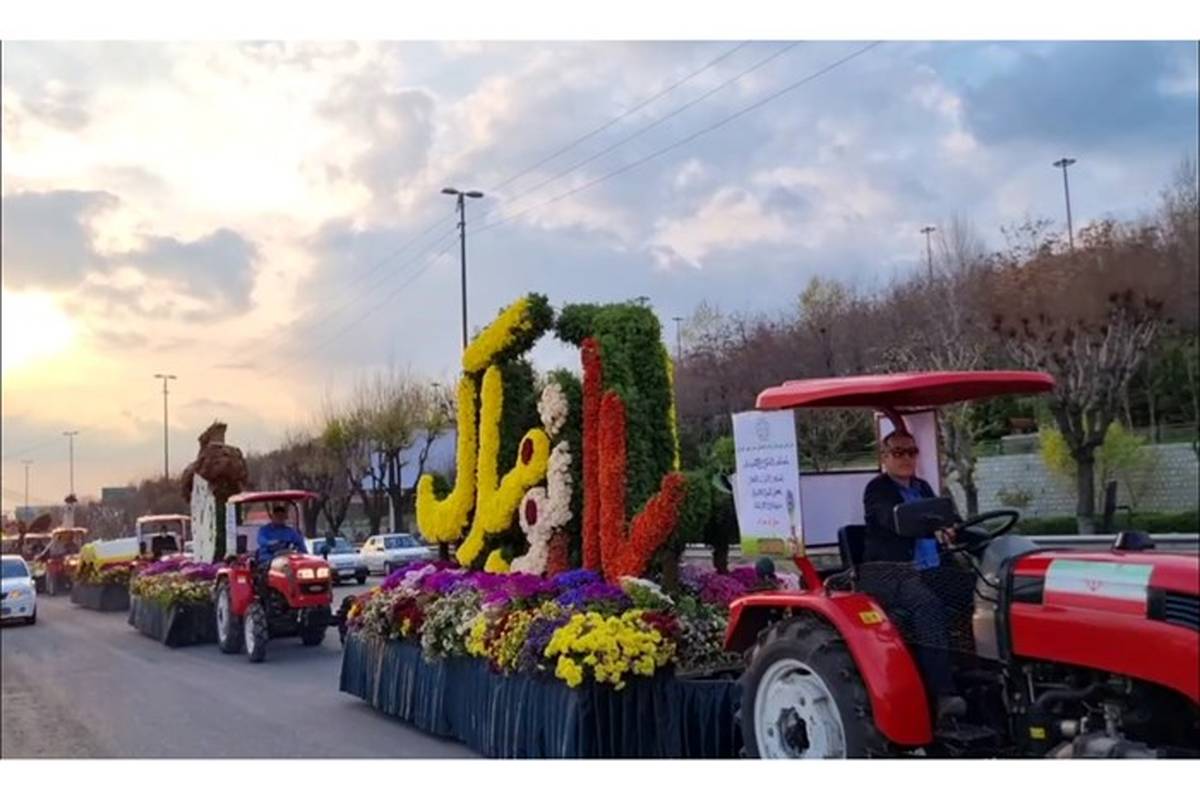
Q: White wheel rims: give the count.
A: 3